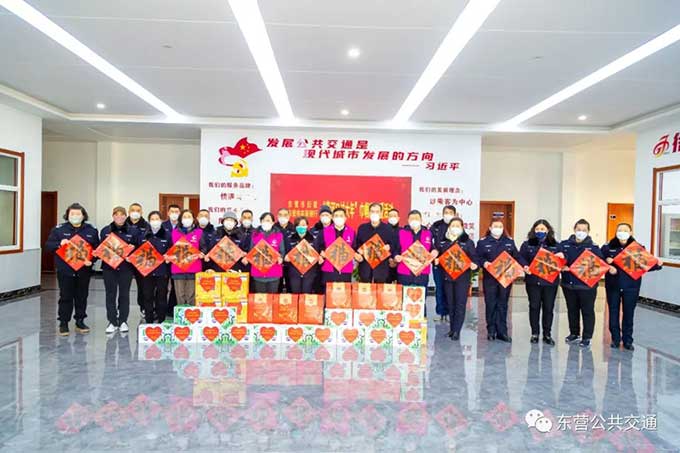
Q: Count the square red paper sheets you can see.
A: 15